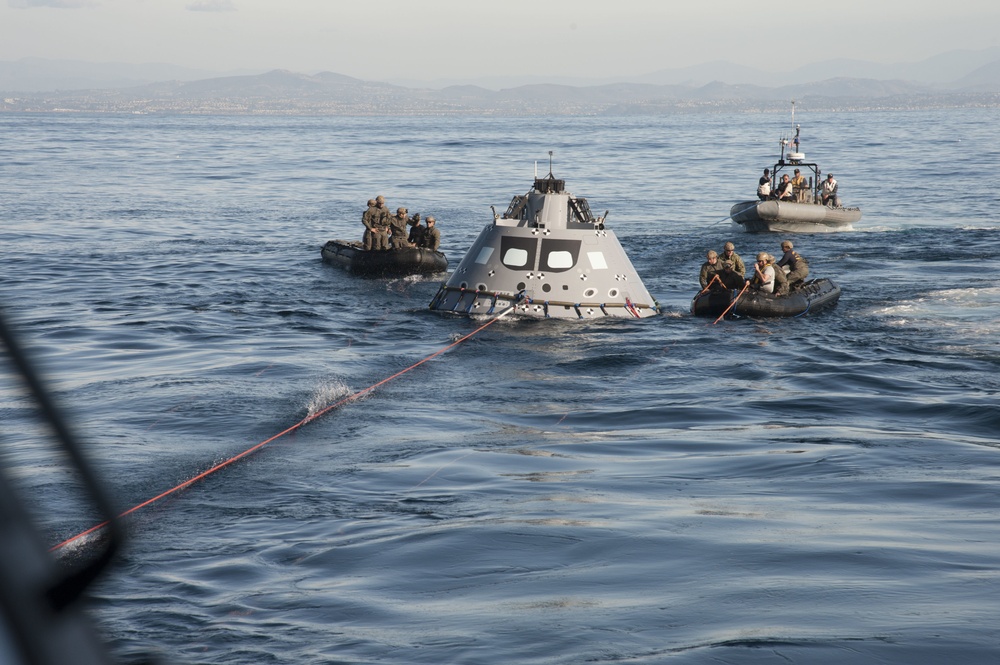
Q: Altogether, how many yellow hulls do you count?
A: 0